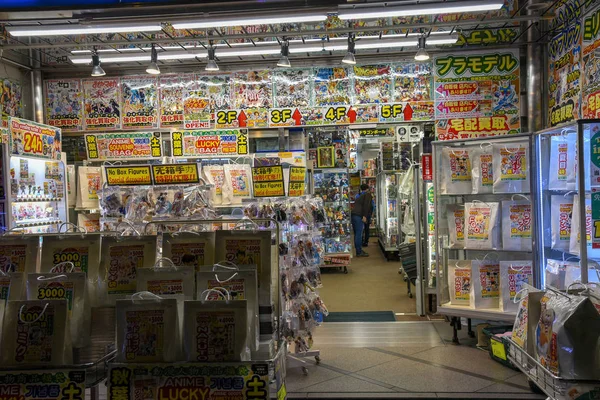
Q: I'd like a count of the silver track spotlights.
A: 6